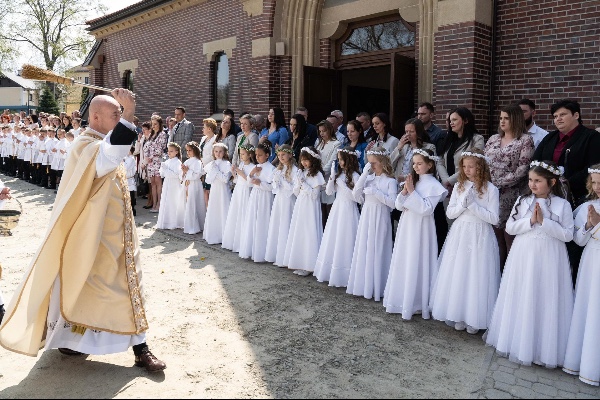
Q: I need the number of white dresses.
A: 13